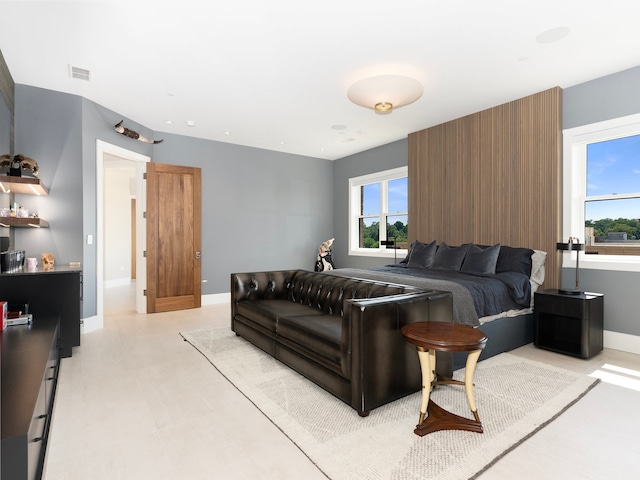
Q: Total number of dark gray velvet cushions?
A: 3